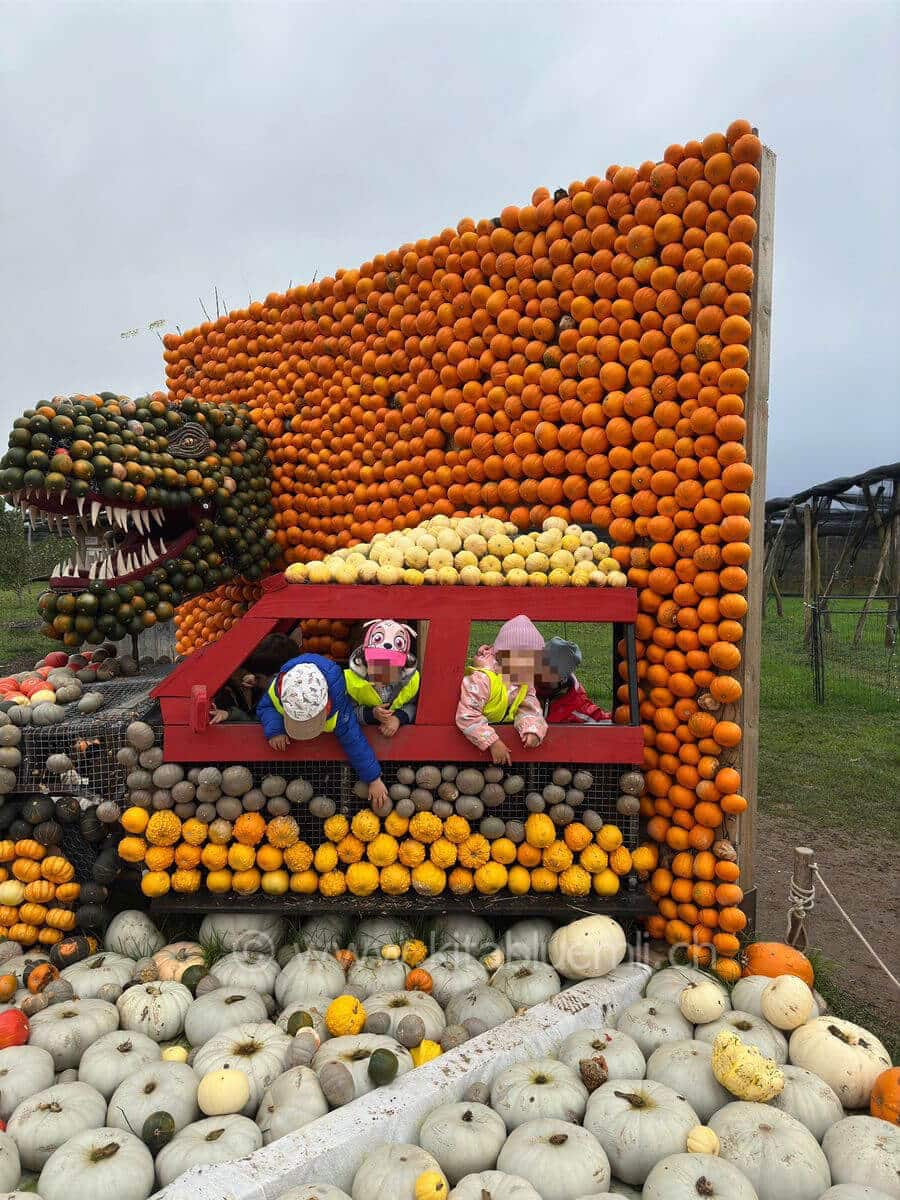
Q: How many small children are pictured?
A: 5